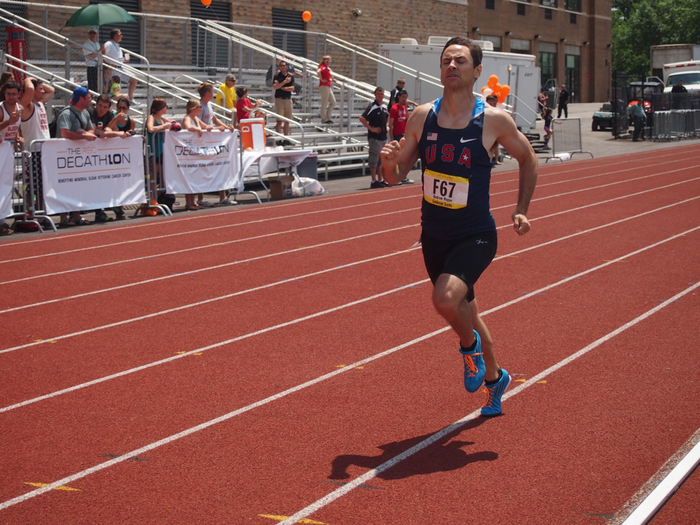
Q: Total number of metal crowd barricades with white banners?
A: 3